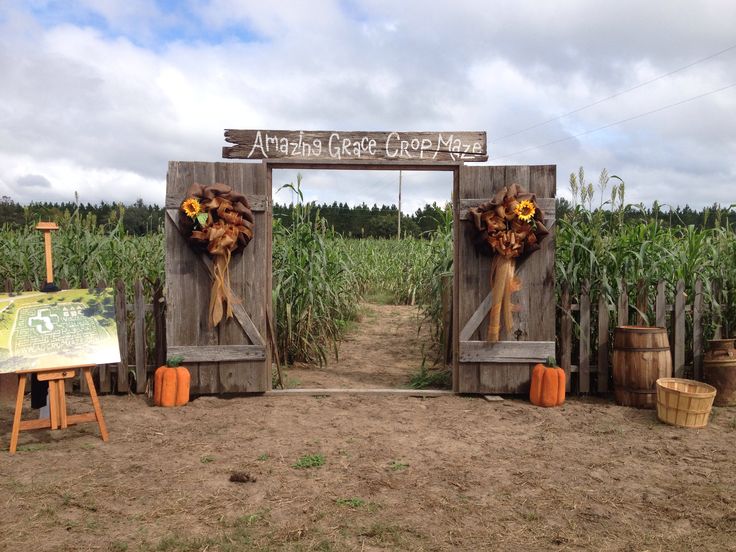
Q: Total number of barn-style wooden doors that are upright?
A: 2